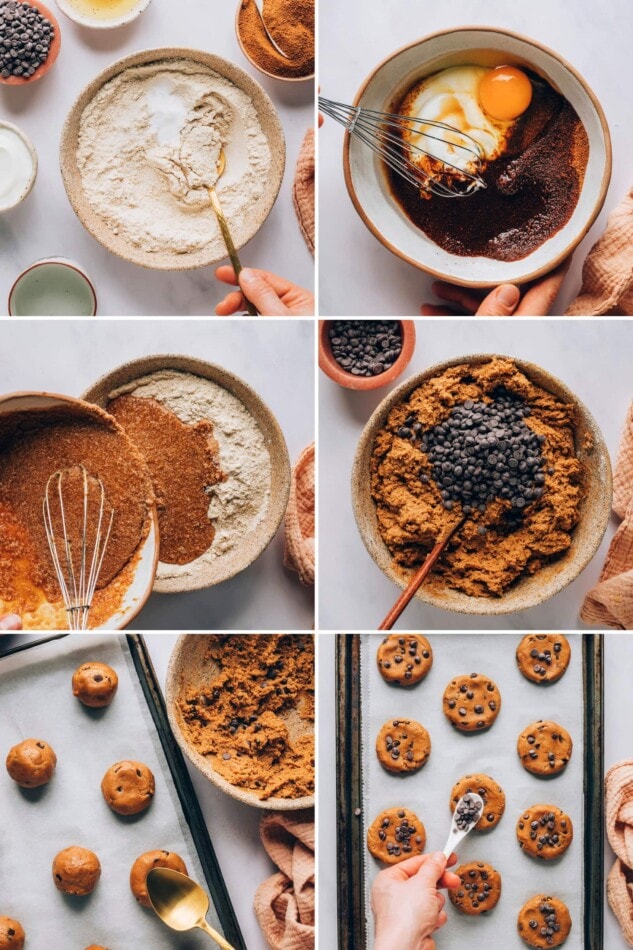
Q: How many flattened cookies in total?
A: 10